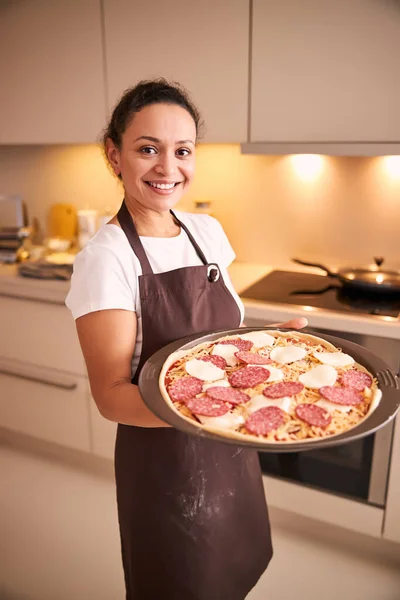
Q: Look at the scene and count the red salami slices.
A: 12